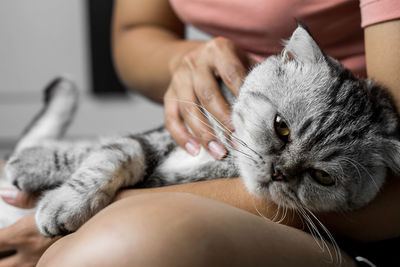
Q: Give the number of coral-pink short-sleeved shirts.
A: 1